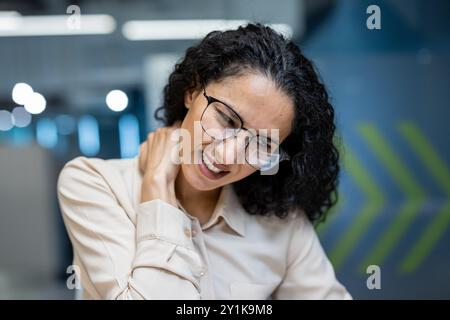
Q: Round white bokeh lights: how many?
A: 3